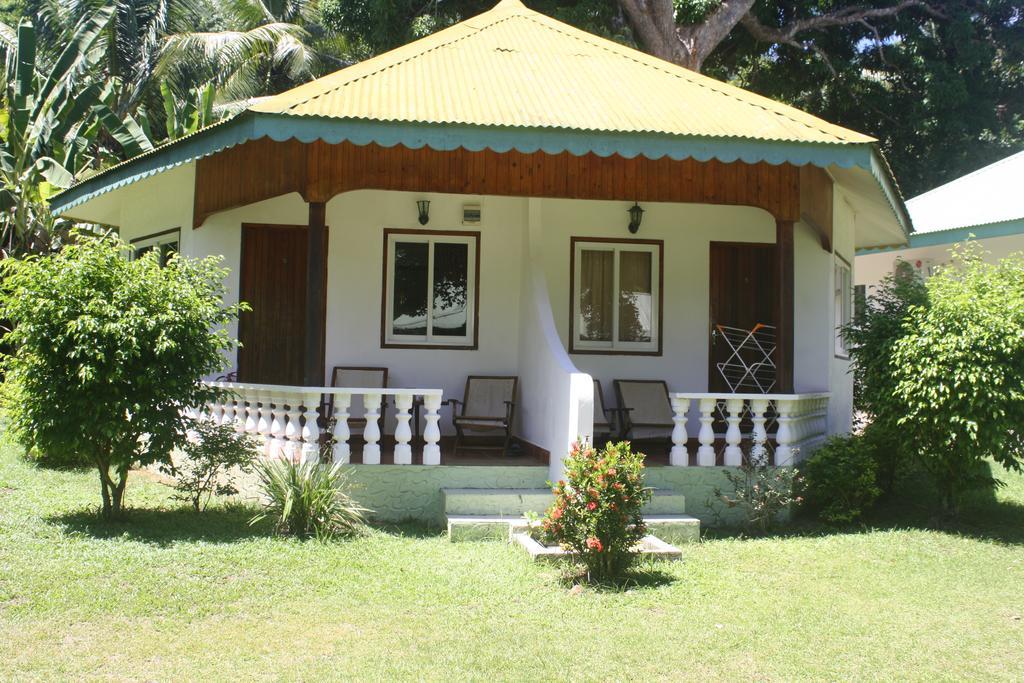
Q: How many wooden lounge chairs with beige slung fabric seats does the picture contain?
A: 4